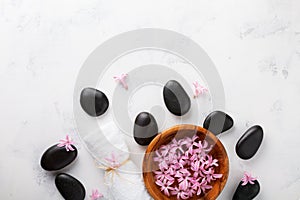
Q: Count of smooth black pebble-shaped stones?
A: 8